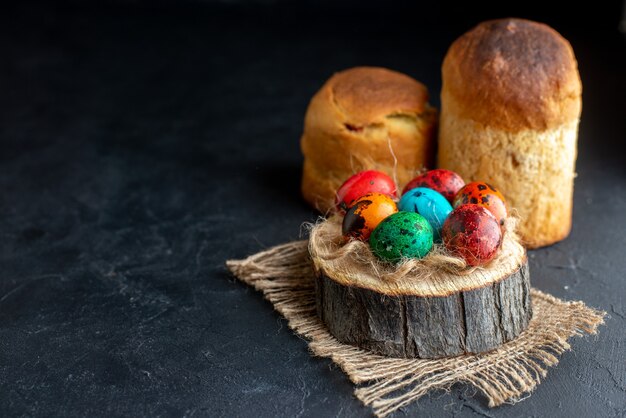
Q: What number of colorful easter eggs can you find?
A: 7